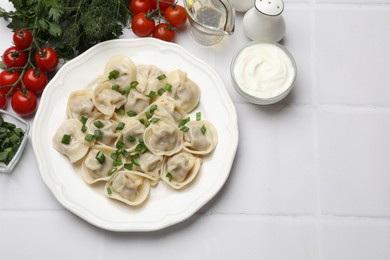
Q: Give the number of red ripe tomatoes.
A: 12